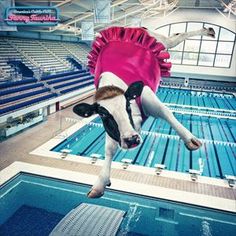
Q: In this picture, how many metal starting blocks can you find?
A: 6